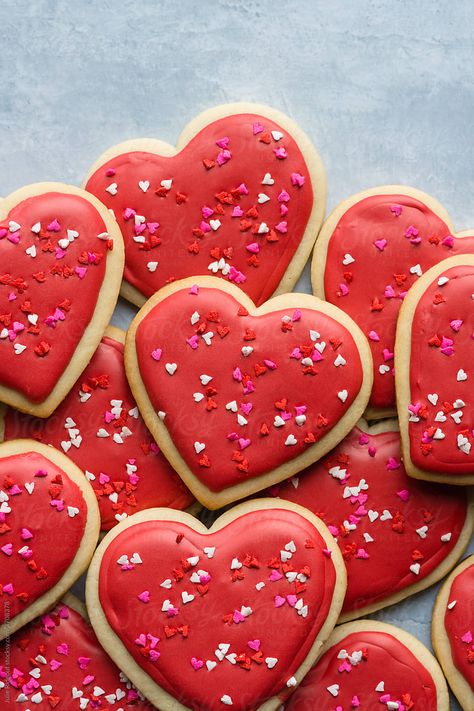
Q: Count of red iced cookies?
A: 12